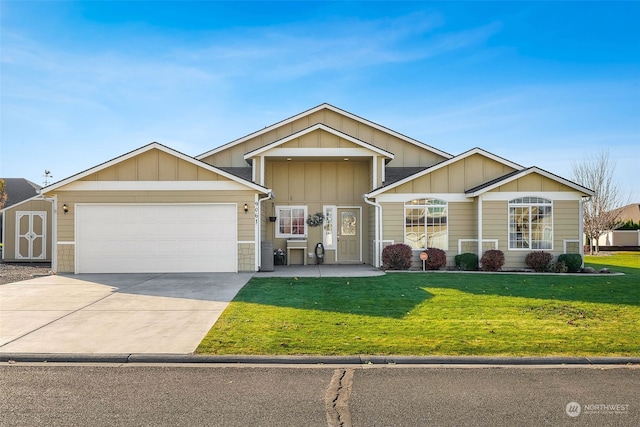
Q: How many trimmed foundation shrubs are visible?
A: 6